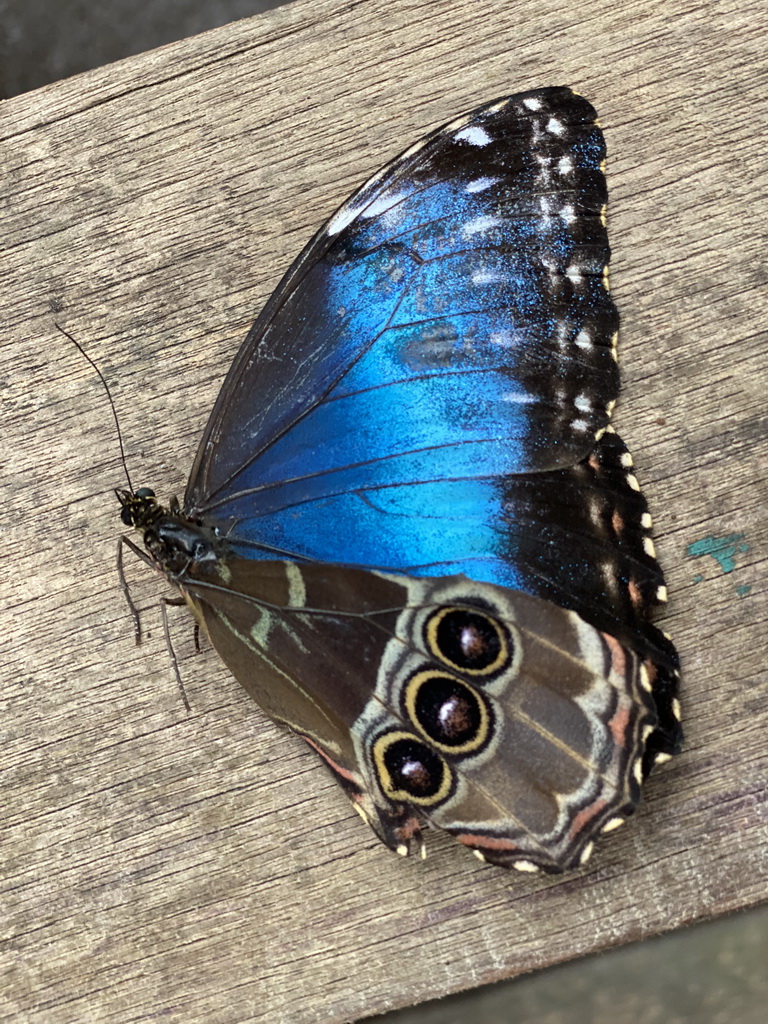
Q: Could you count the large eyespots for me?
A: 3